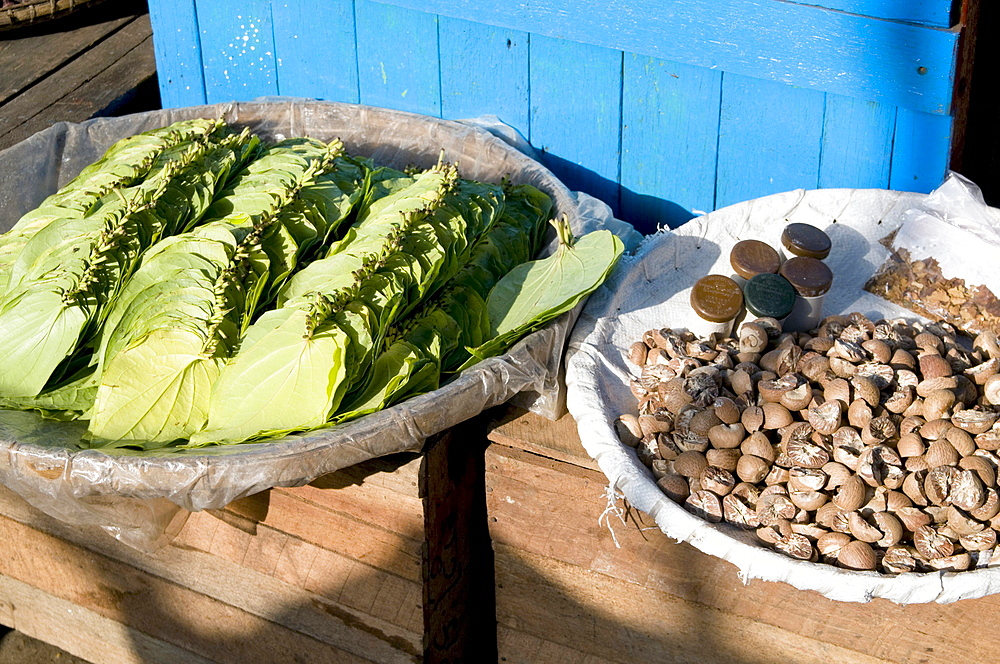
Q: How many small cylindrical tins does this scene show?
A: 5